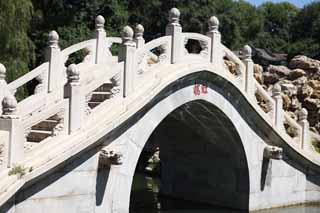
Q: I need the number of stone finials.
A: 12